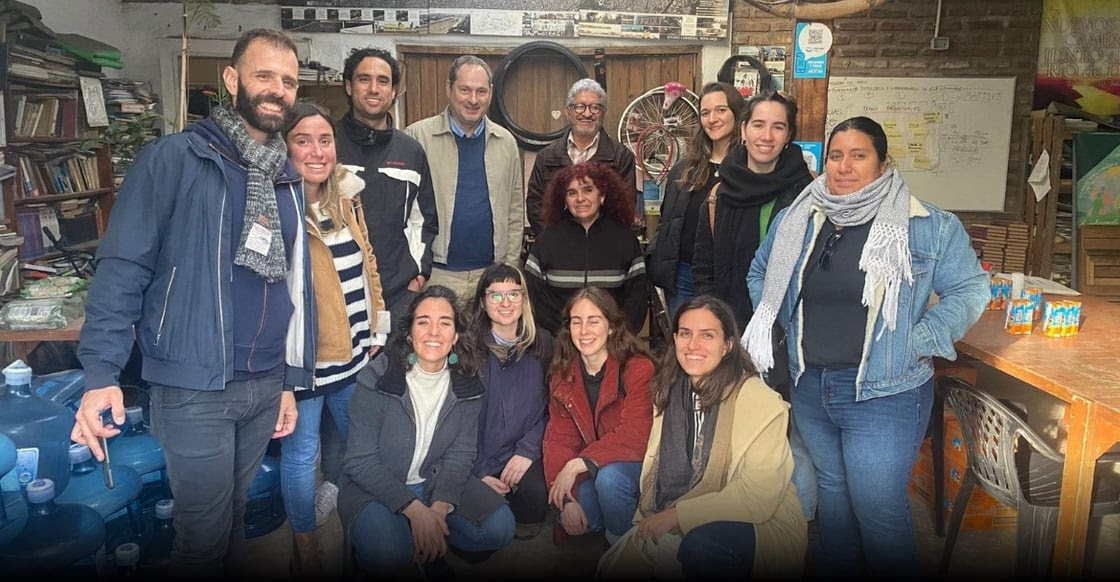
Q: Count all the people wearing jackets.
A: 13